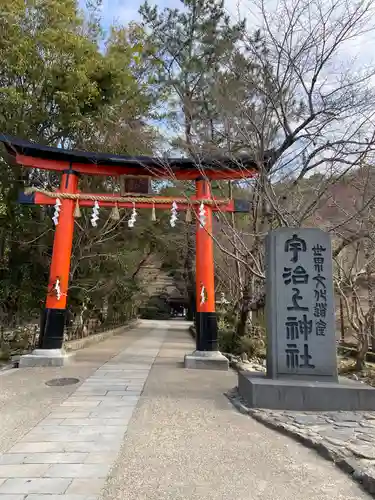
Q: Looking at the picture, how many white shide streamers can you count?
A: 7